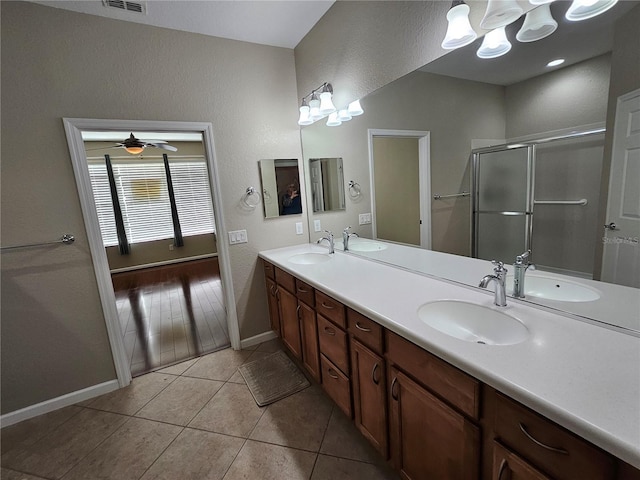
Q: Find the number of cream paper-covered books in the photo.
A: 0